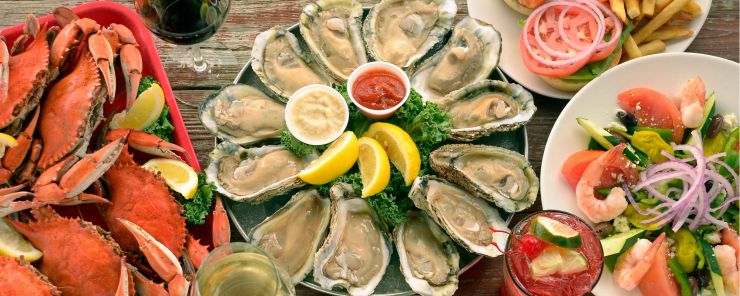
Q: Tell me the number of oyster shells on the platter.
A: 12